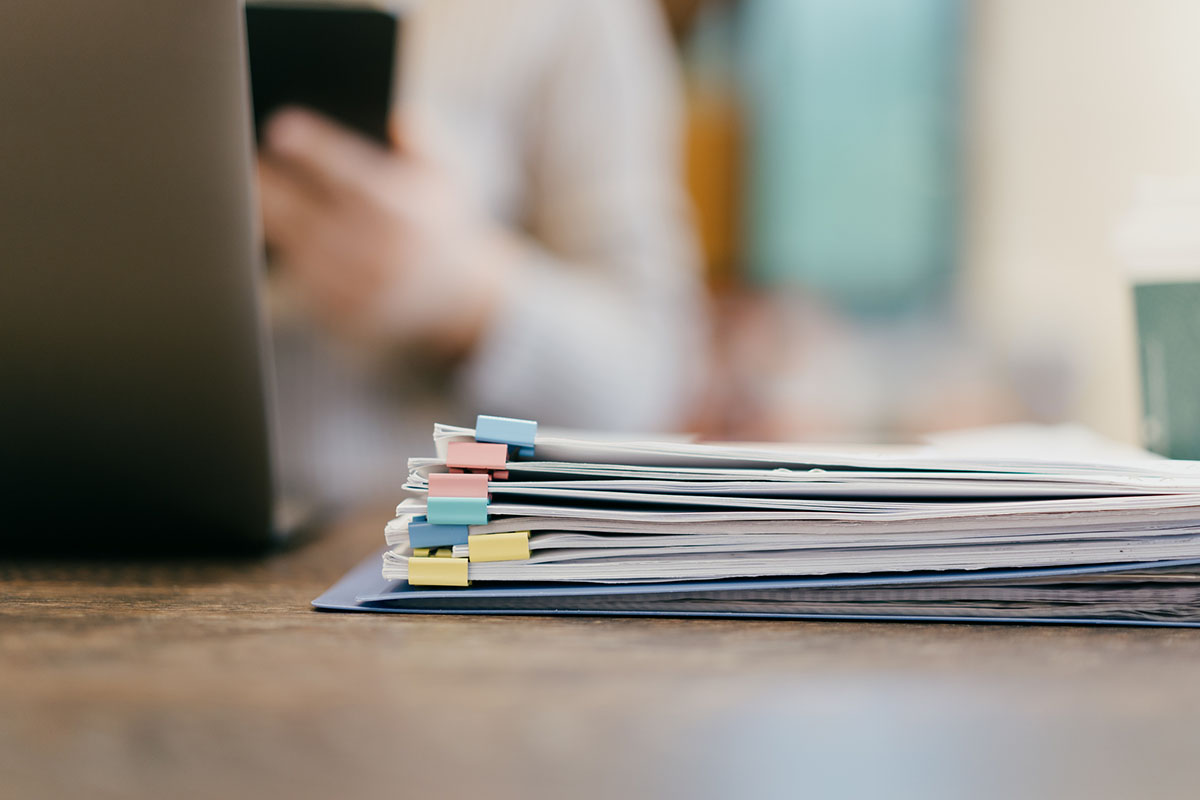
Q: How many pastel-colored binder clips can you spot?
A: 7